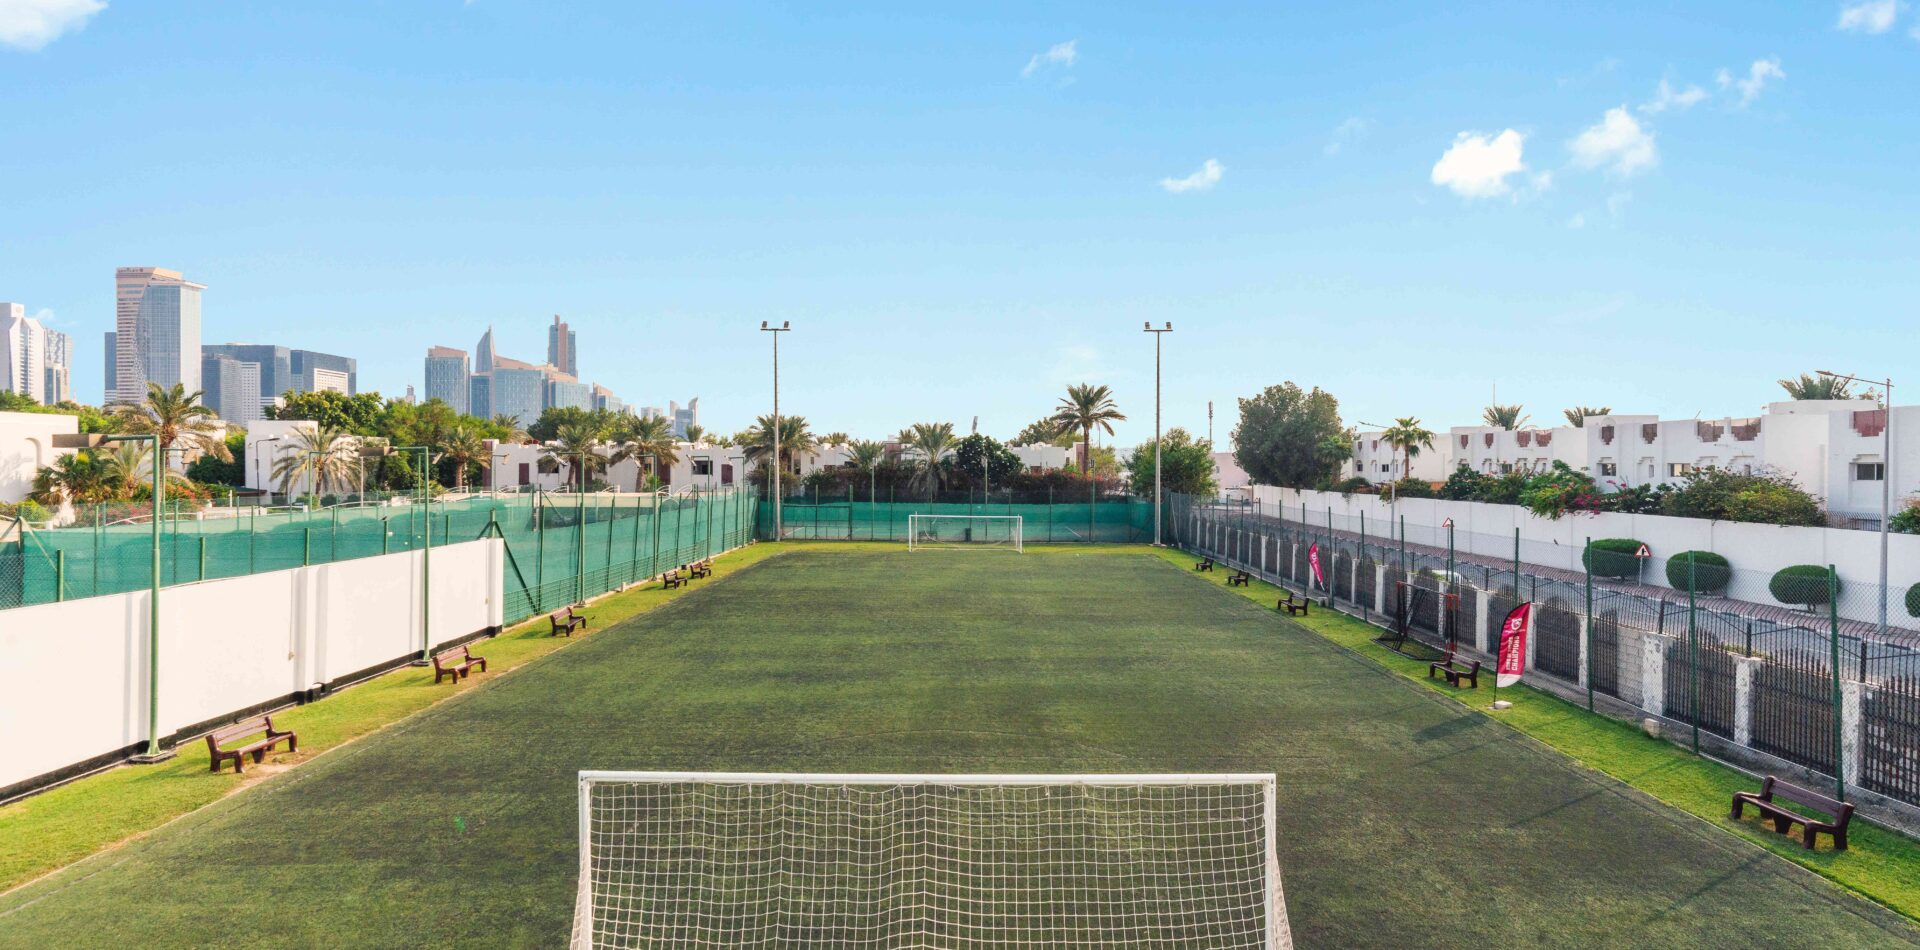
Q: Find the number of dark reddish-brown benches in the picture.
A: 10